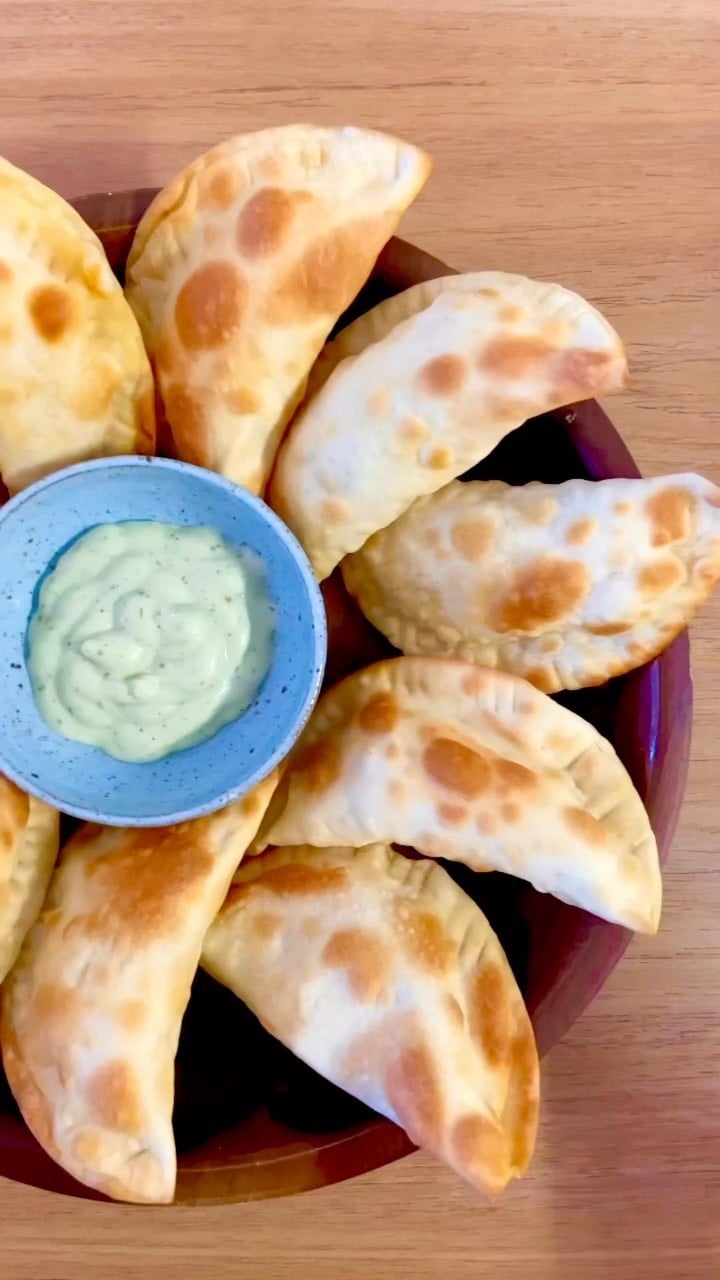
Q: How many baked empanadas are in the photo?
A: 8